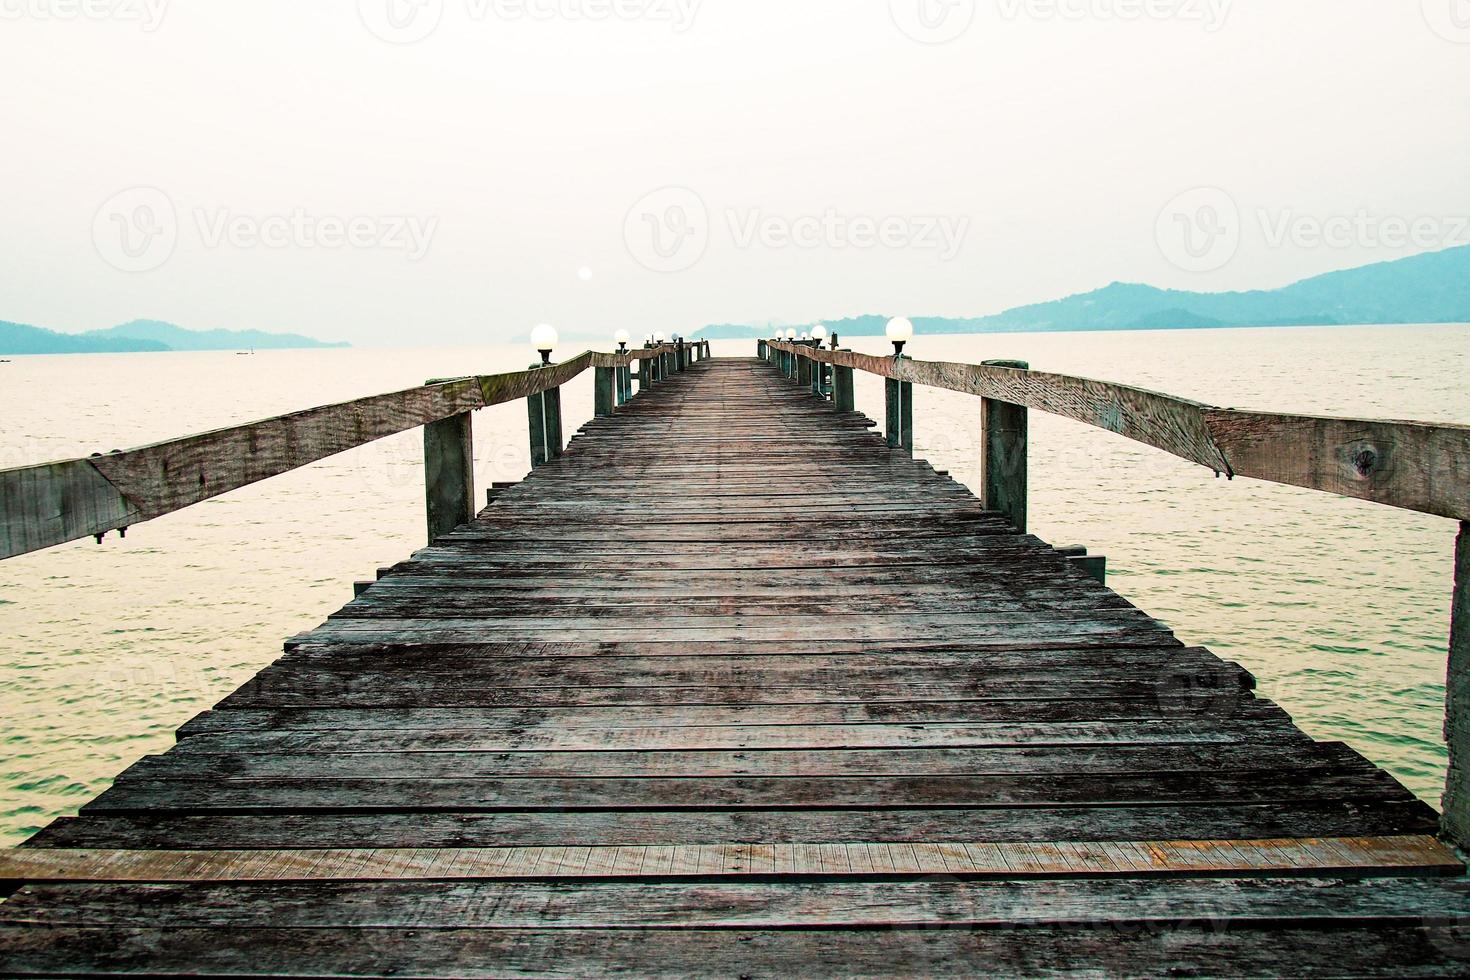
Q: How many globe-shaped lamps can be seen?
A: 10